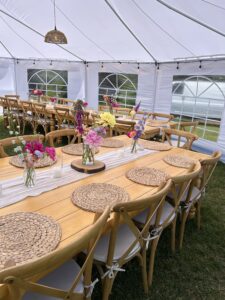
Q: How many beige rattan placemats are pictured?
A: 8